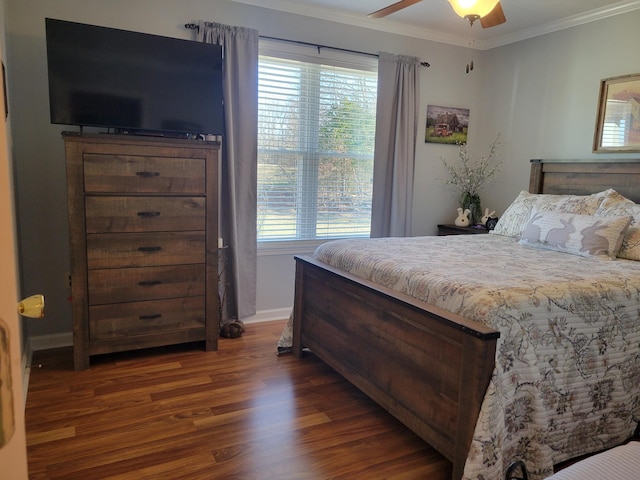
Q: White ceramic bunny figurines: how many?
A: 2